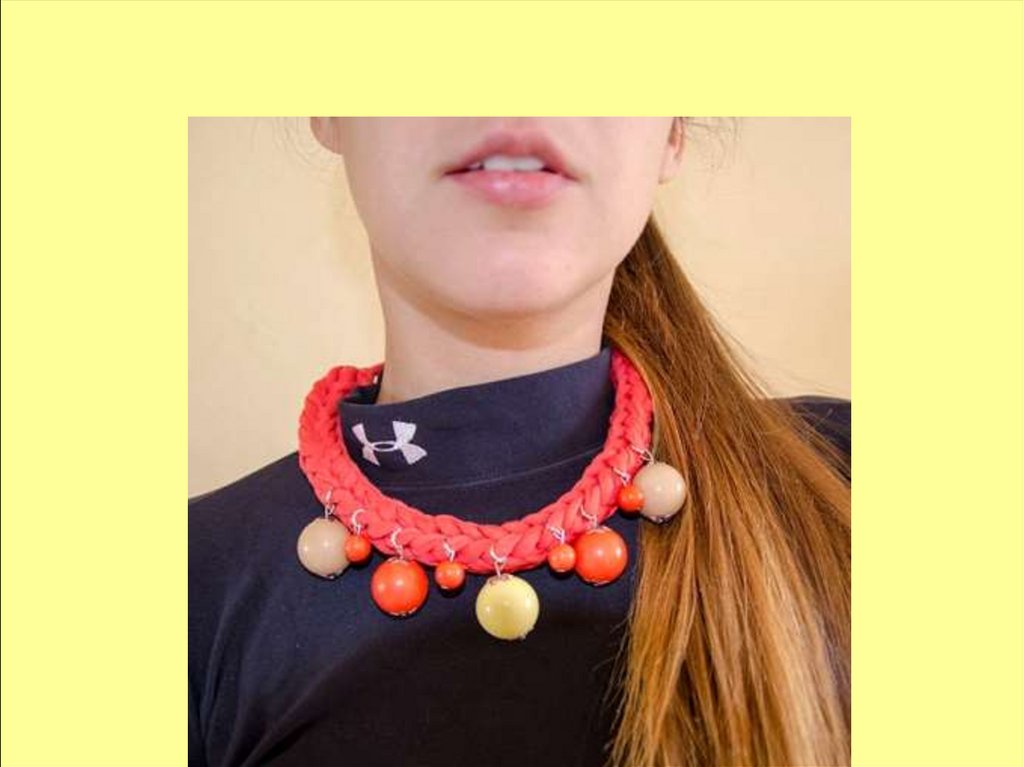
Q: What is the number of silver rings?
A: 9